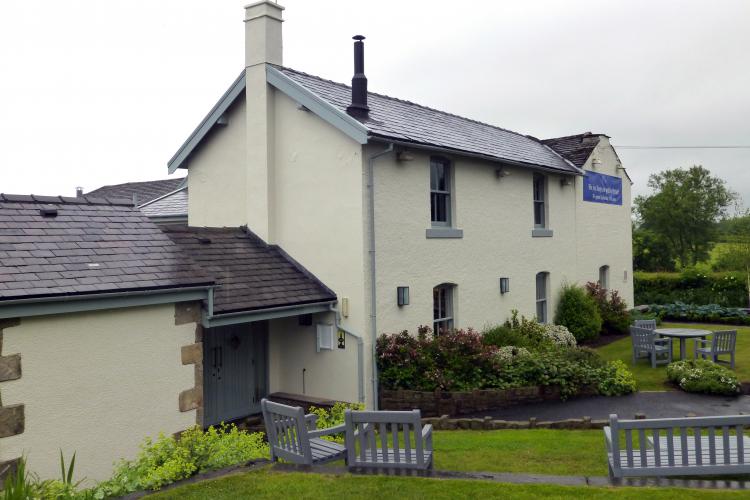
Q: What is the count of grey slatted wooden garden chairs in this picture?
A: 5